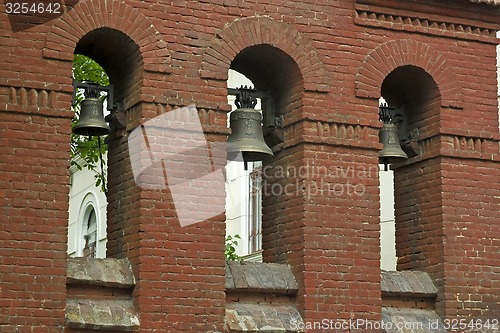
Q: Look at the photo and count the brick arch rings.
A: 3